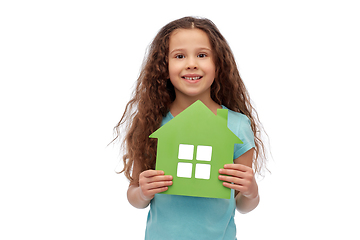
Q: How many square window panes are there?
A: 4